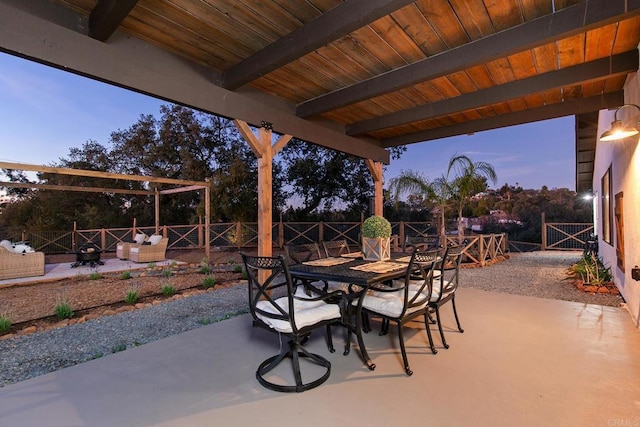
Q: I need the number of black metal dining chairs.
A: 6